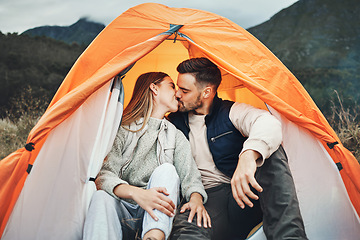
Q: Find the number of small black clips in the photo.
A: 5